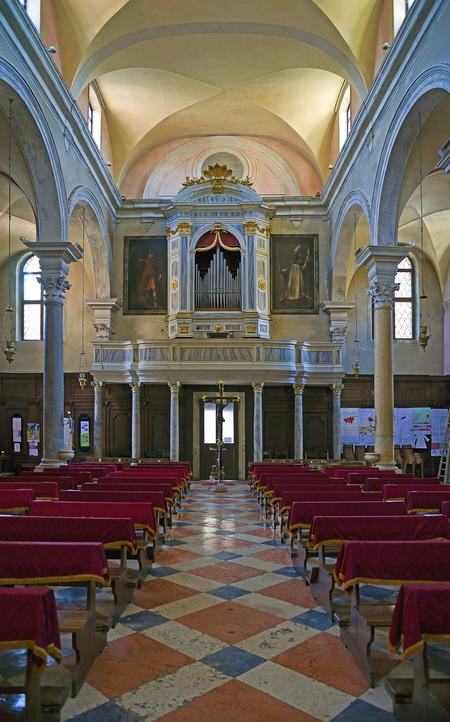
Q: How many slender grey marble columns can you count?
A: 6